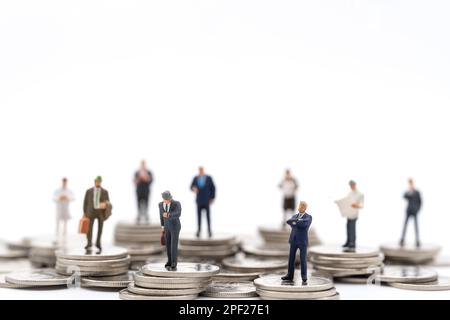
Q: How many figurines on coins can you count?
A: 9